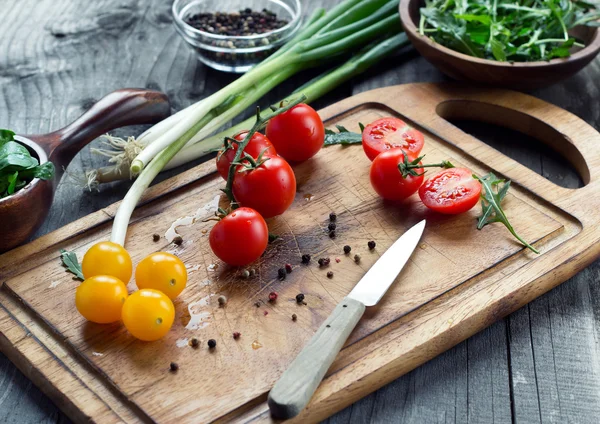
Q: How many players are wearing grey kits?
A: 0